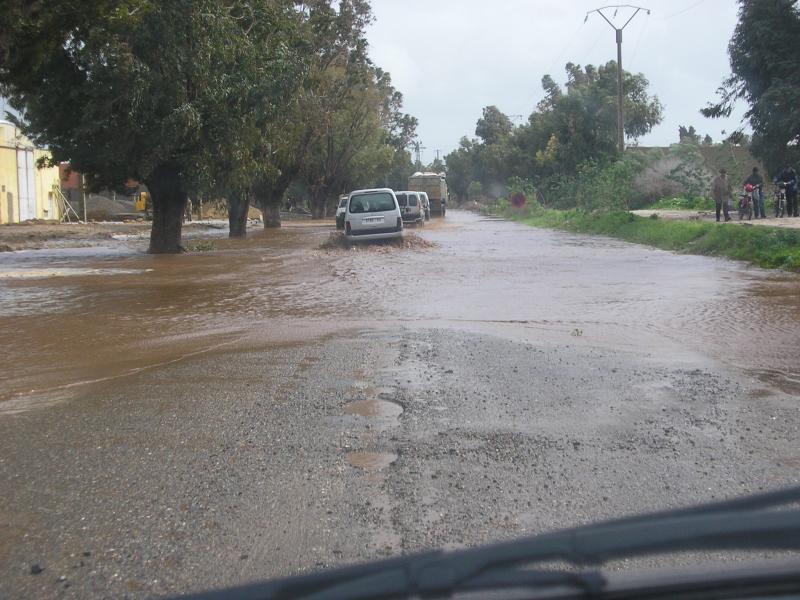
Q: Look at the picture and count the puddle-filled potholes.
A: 2